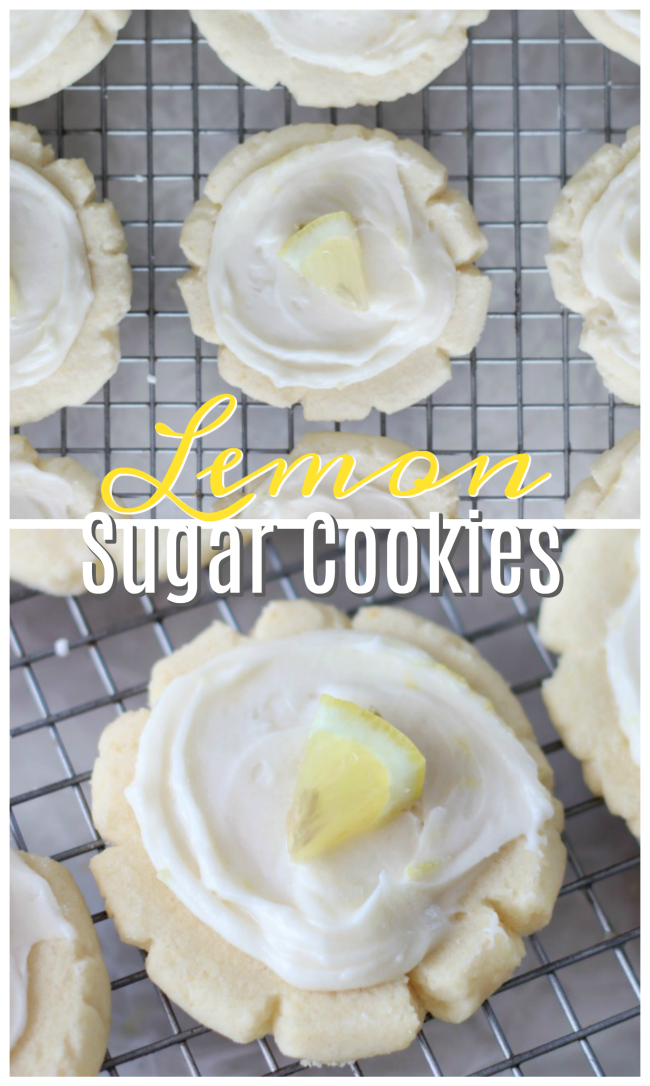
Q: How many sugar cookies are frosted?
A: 12